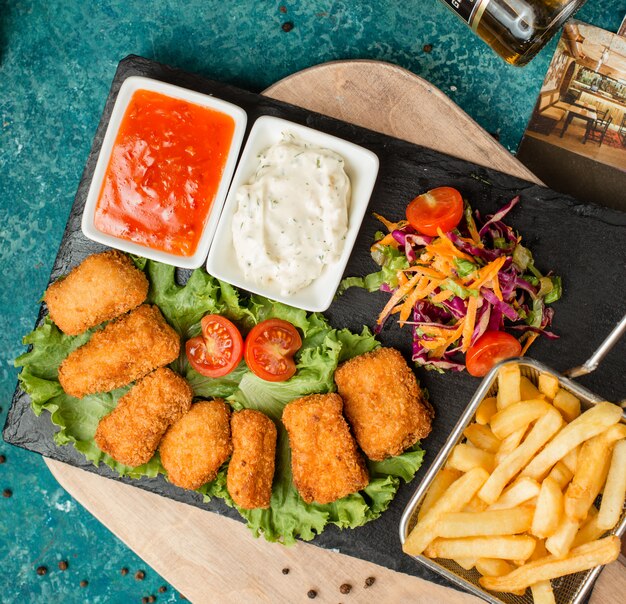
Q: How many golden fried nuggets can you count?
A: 7